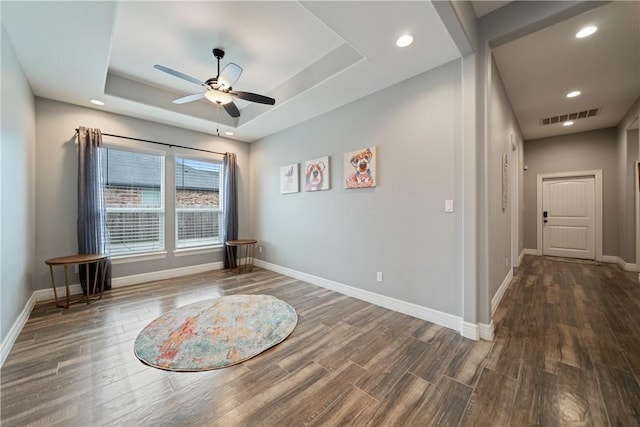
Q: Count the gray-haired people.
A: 0